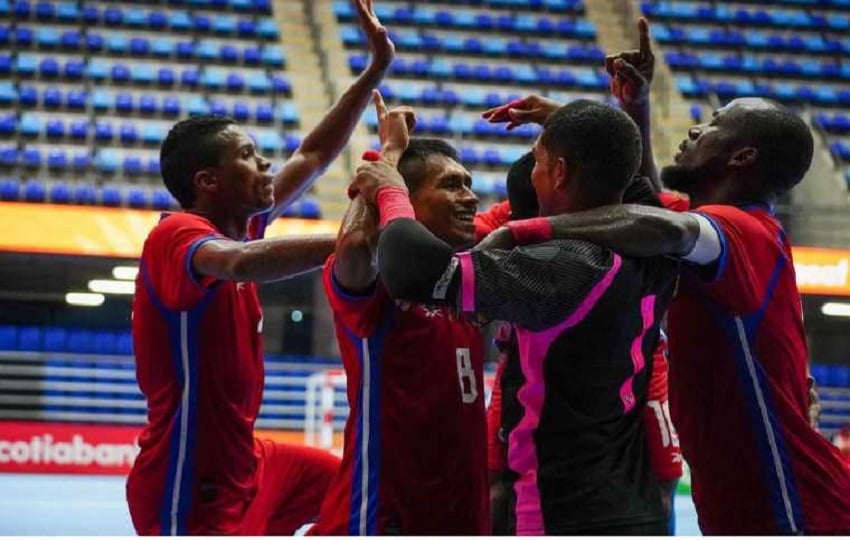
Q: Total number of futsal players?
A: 5